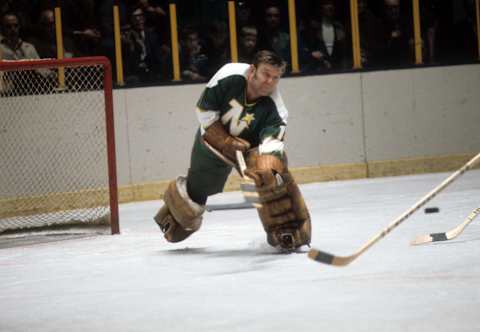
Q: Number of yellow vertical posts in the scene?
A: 8